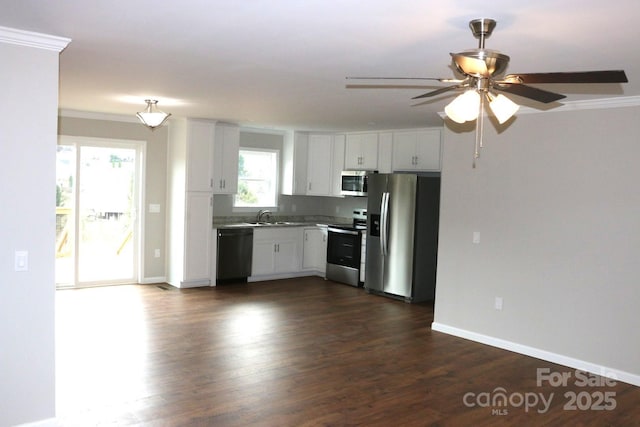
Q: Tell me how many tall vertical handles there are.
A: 2